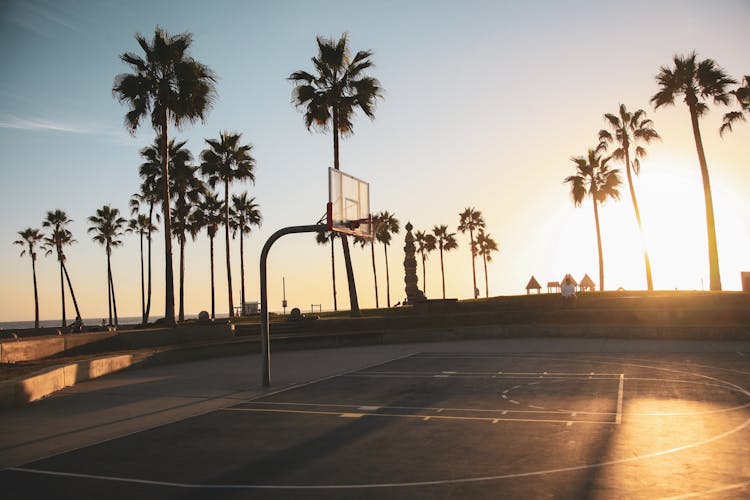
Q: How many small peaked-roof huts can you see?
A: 3